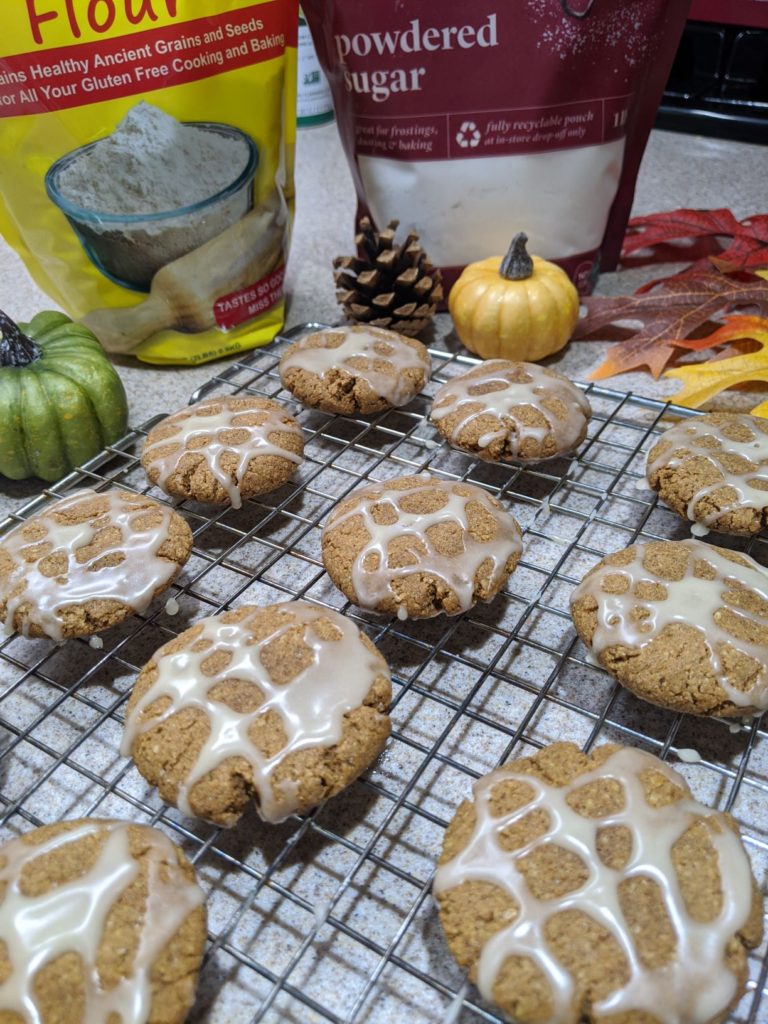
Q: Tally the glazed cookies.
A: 10